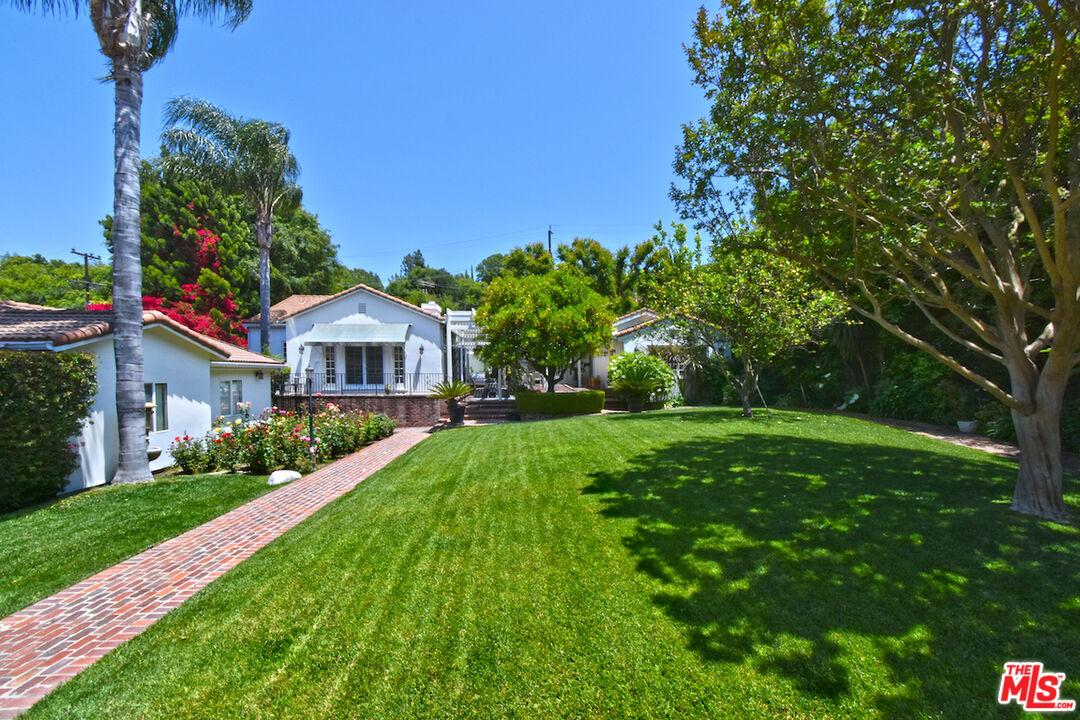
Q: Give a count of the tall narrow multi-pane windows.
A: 2